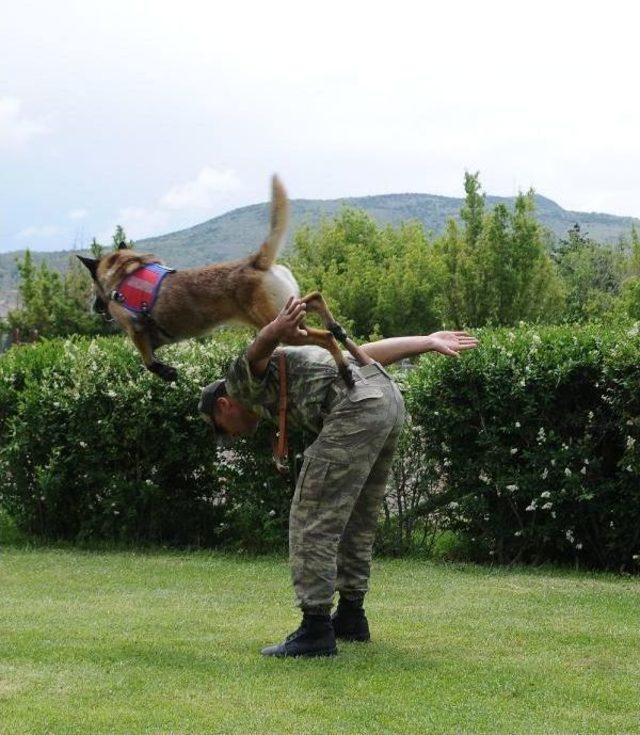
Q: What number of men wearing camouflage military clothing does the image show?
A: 1